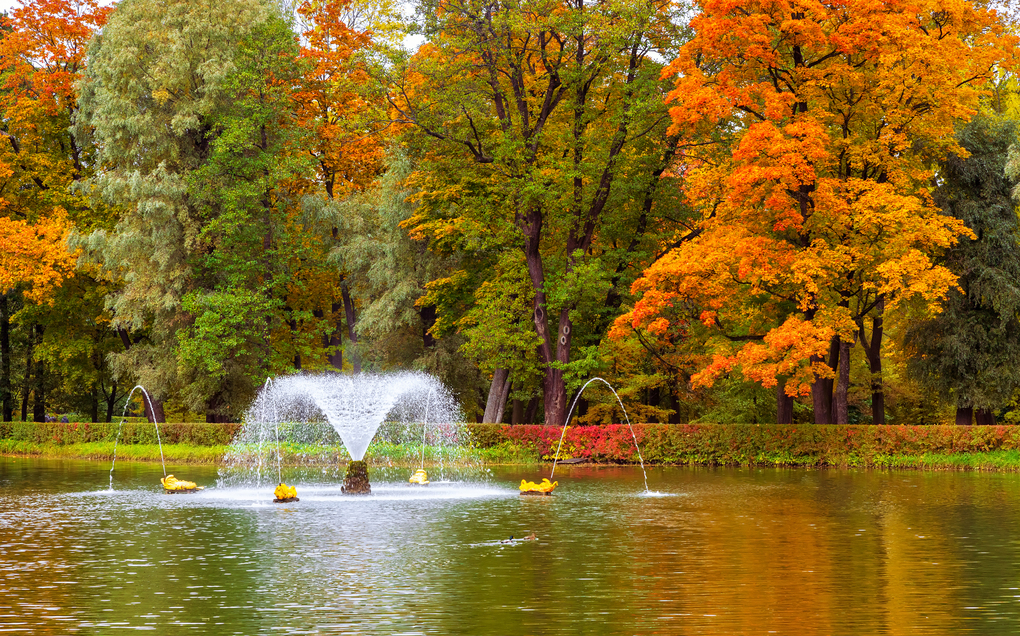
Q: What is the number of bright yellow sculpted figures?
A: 4